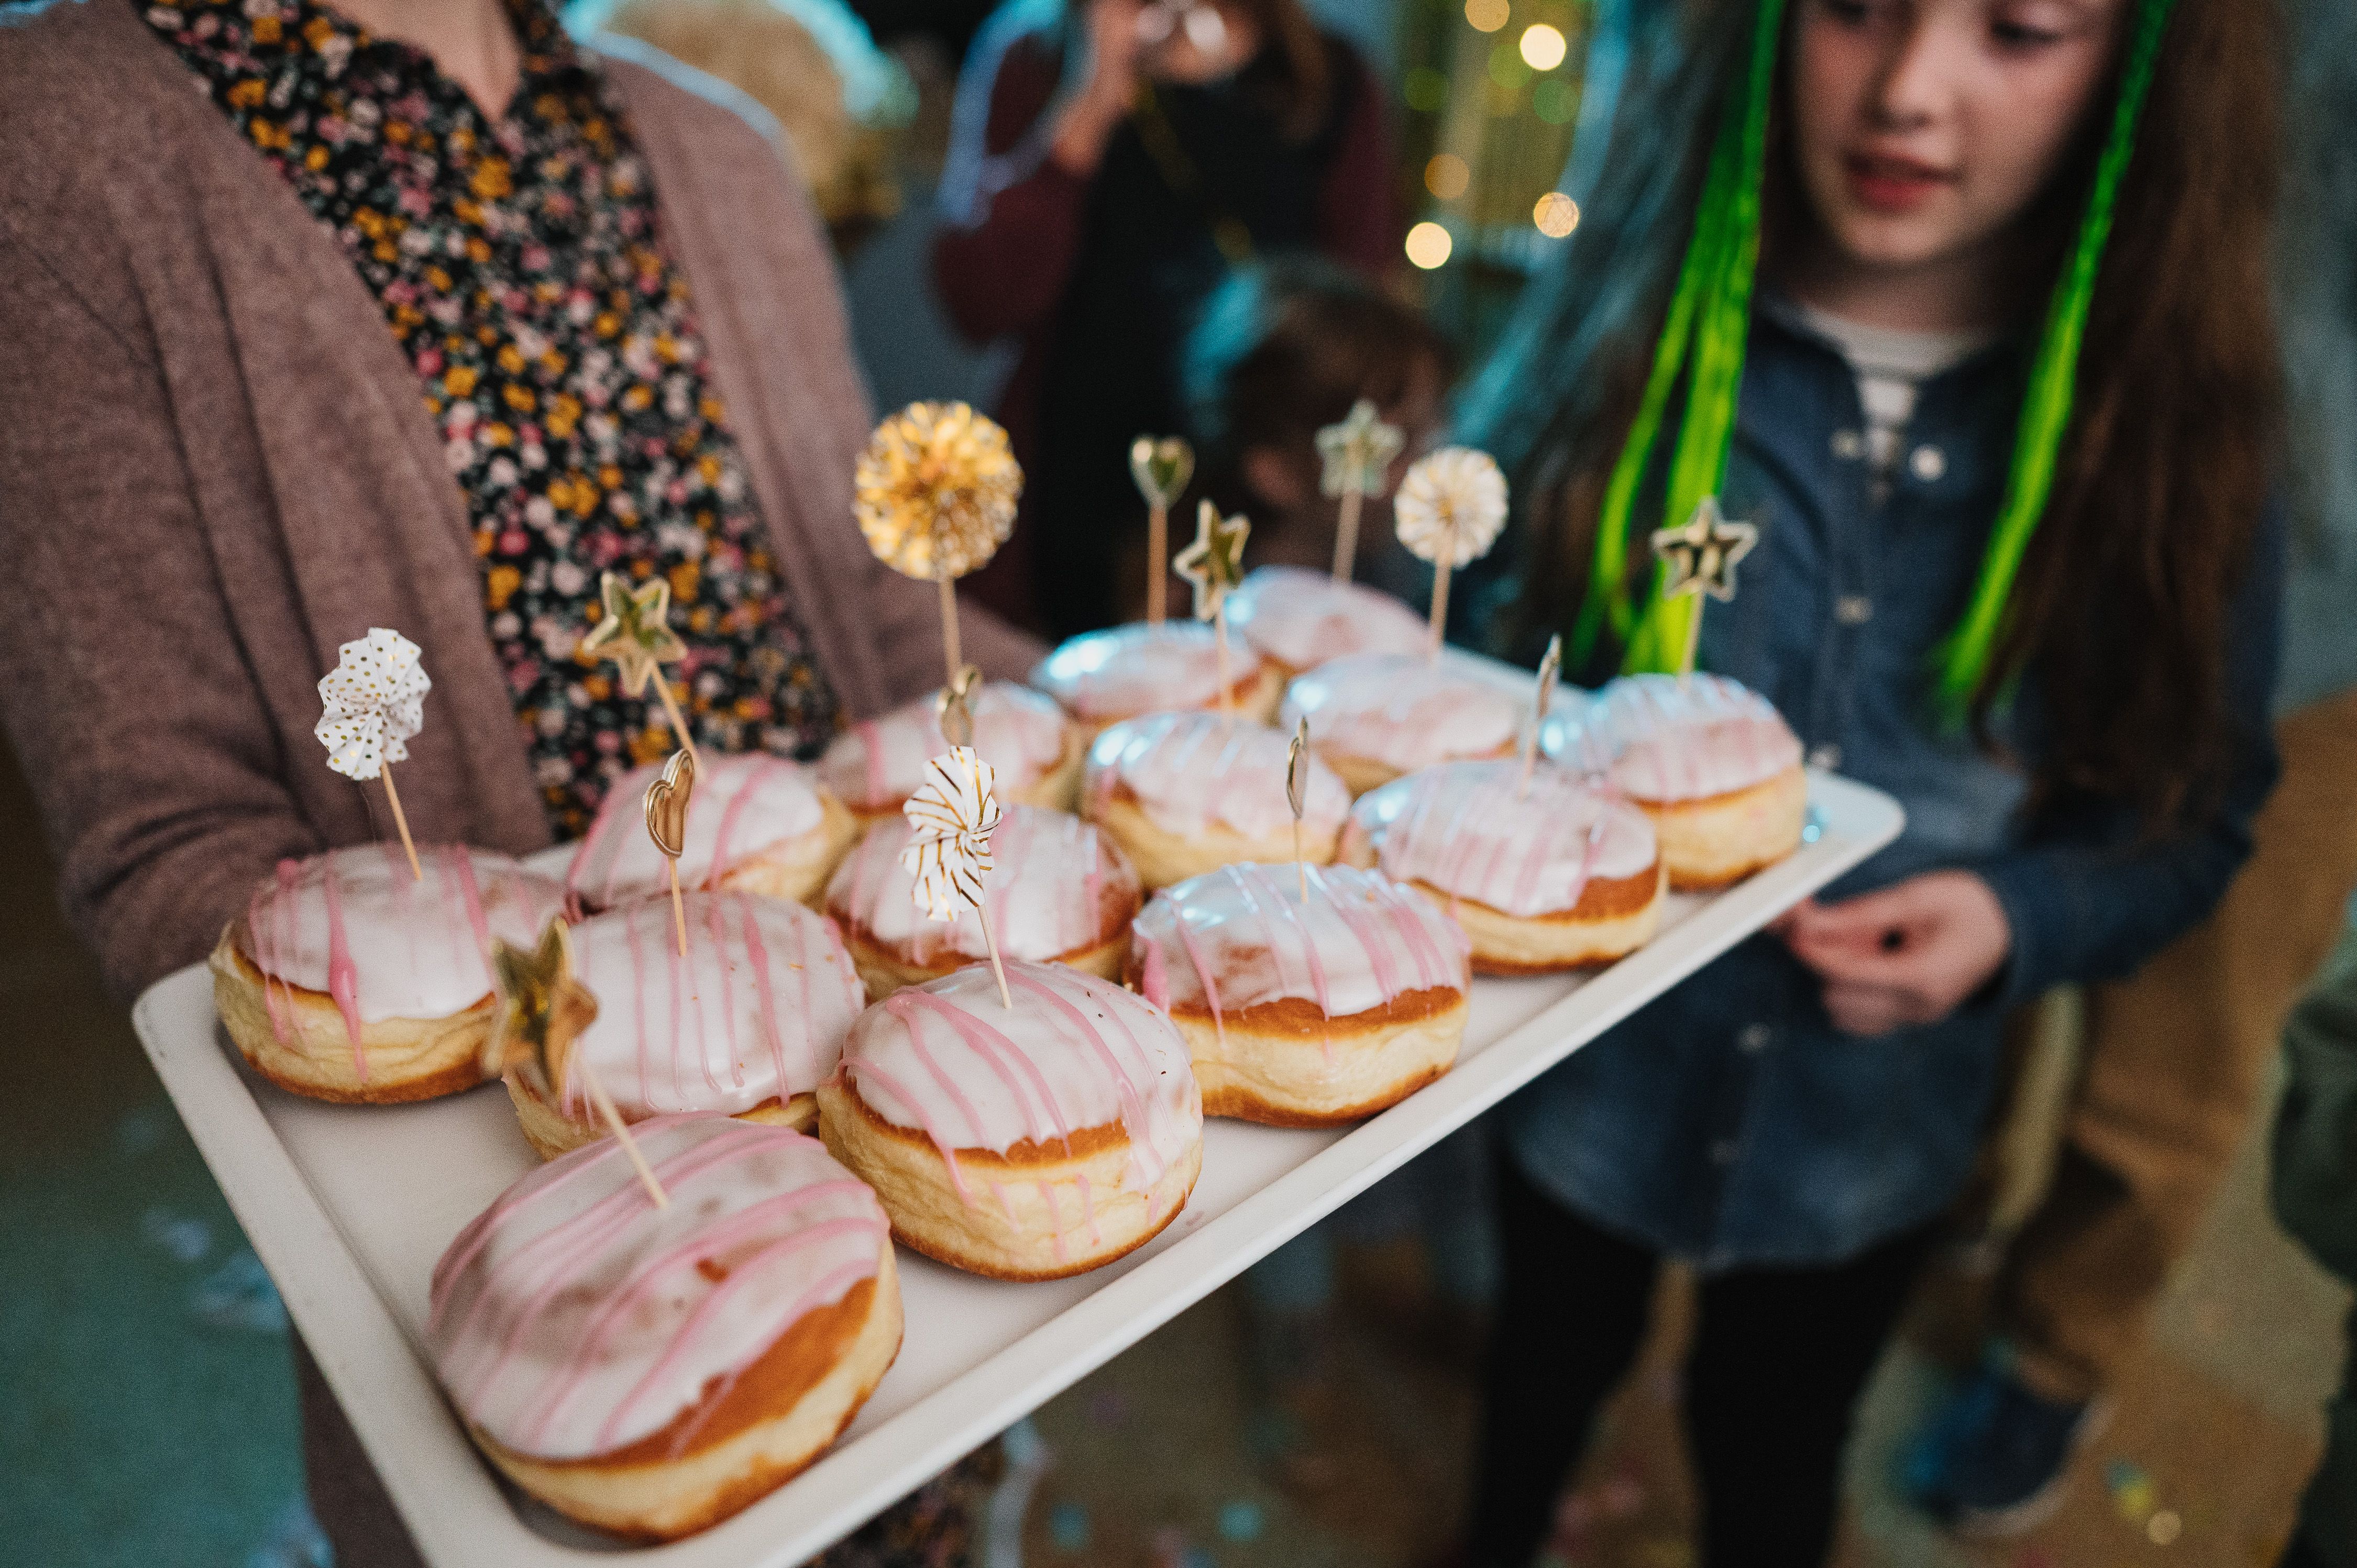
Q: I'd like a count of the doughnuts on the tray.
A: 14